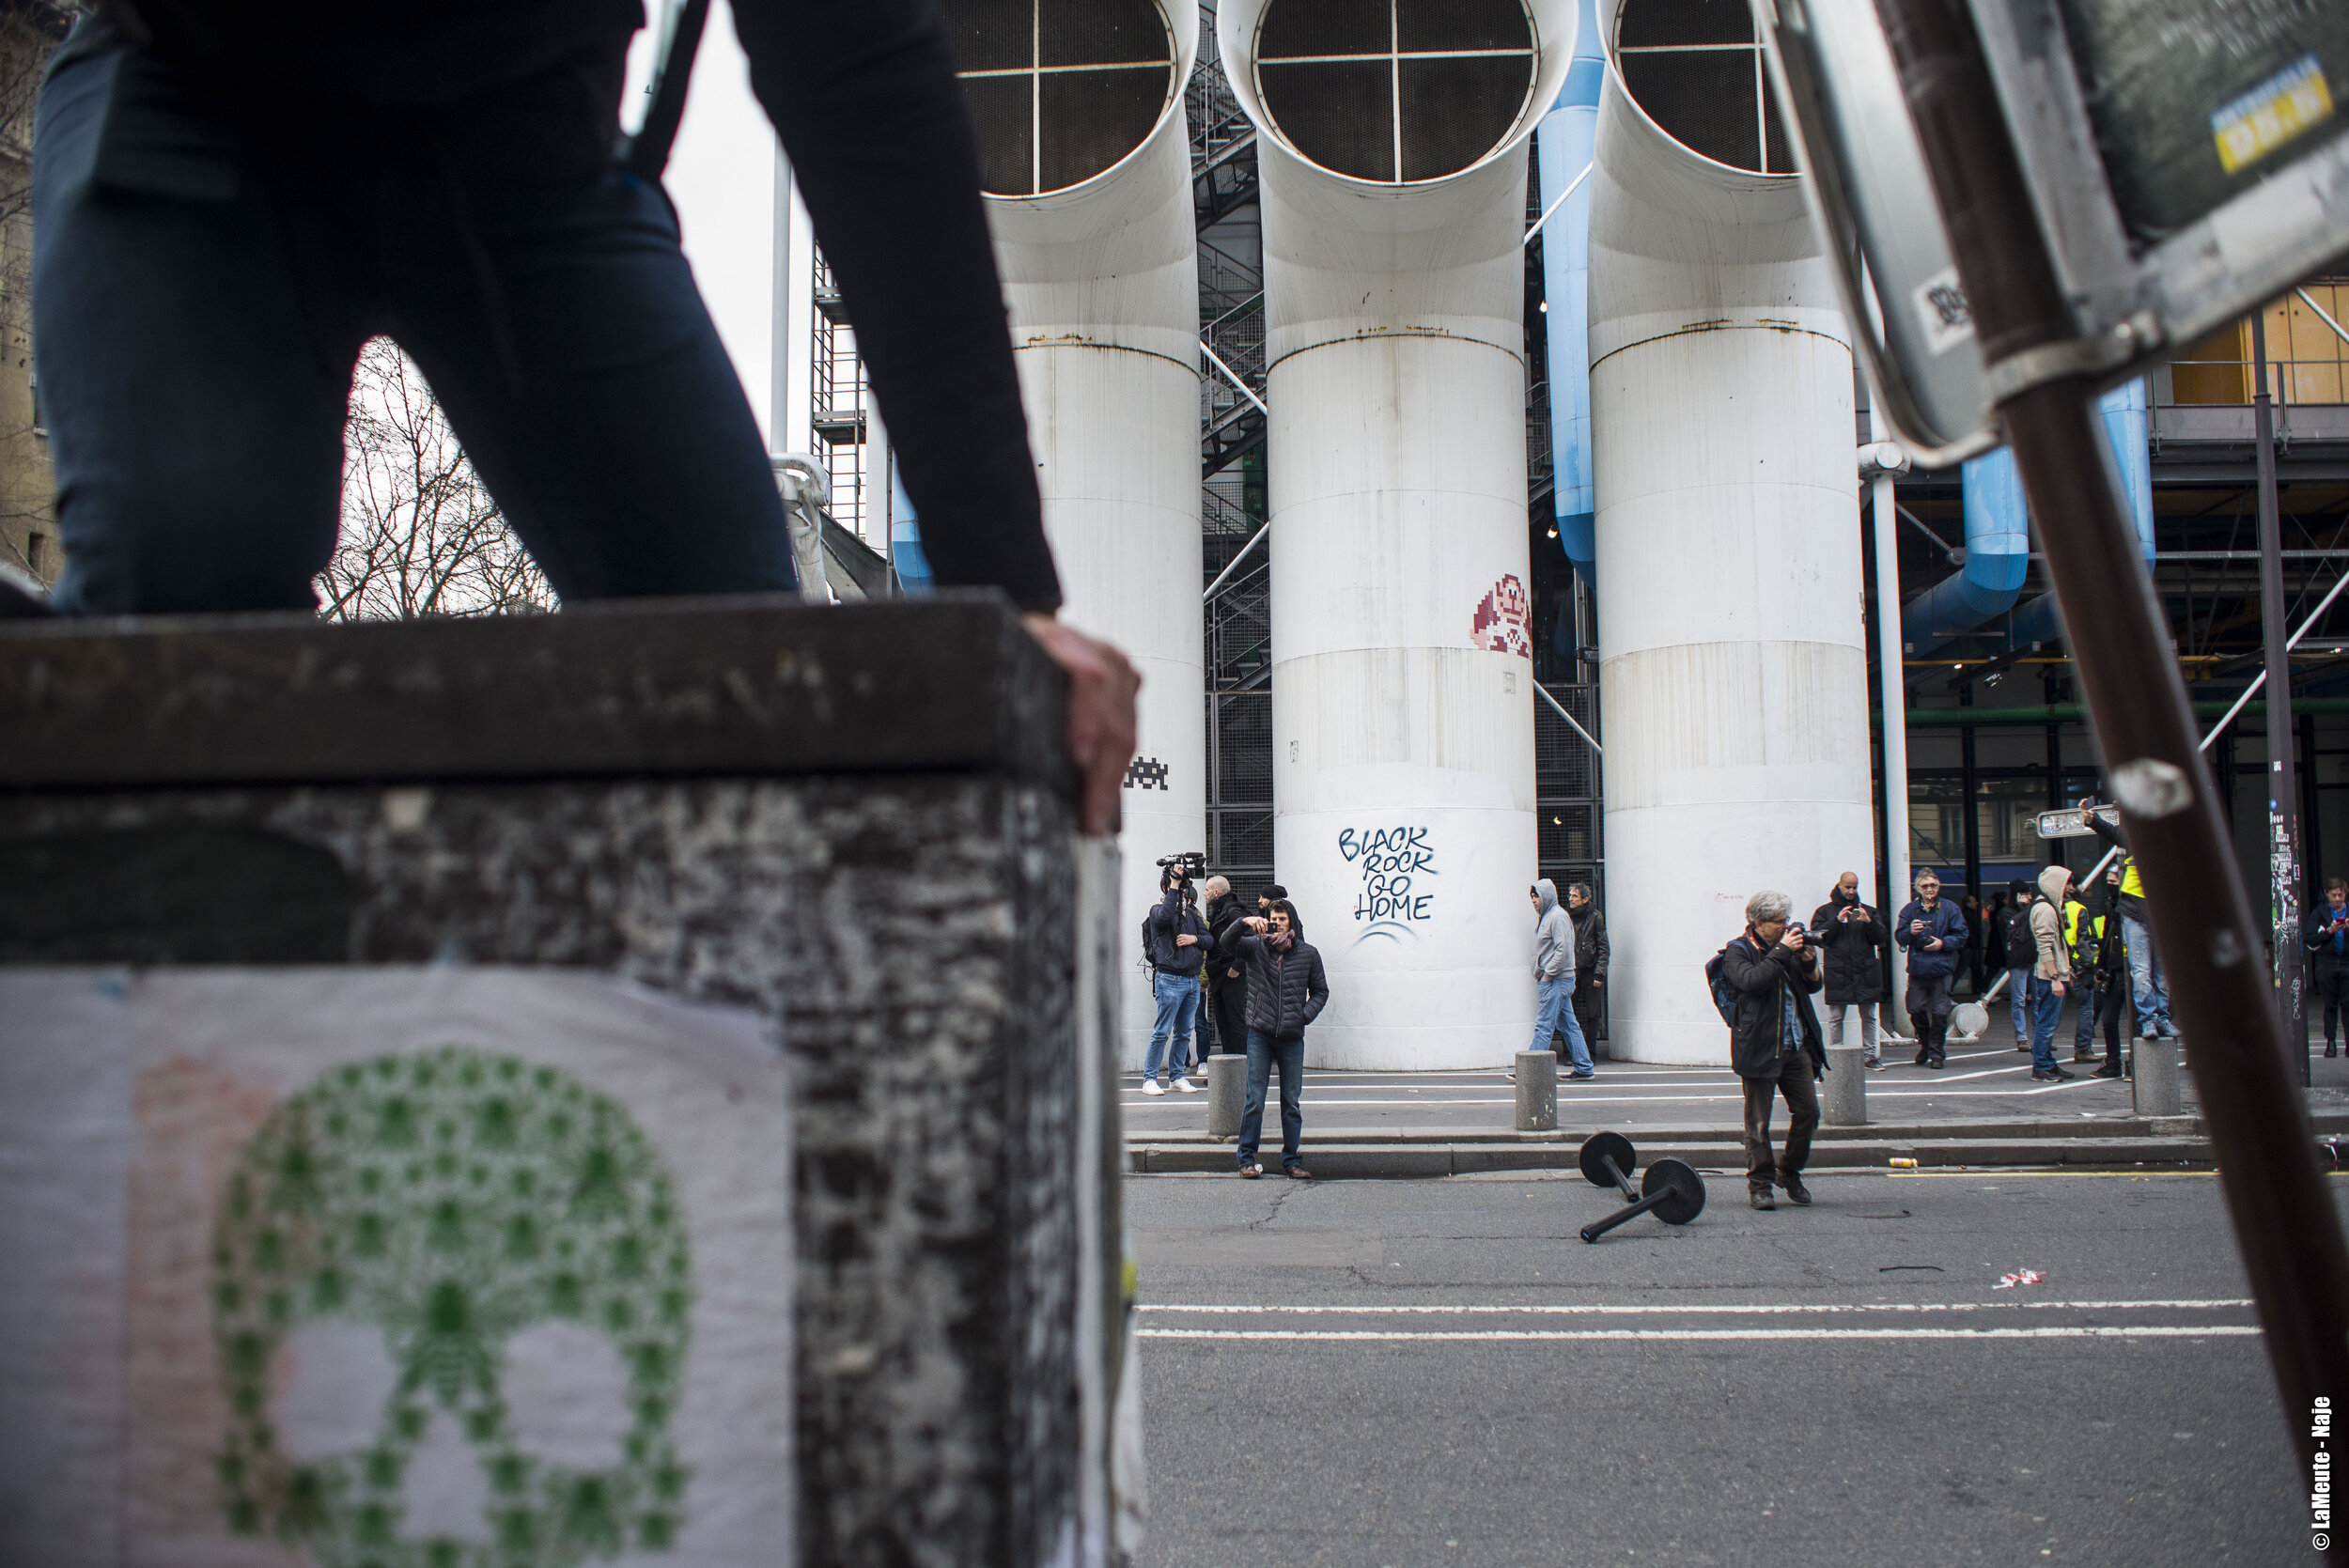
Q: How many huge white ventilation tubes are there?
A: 3